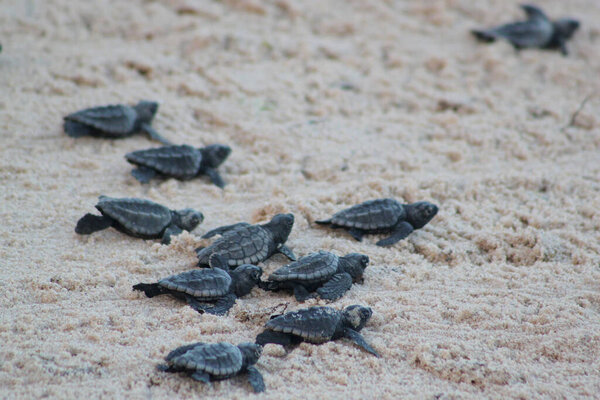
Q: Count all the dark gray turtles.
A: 10